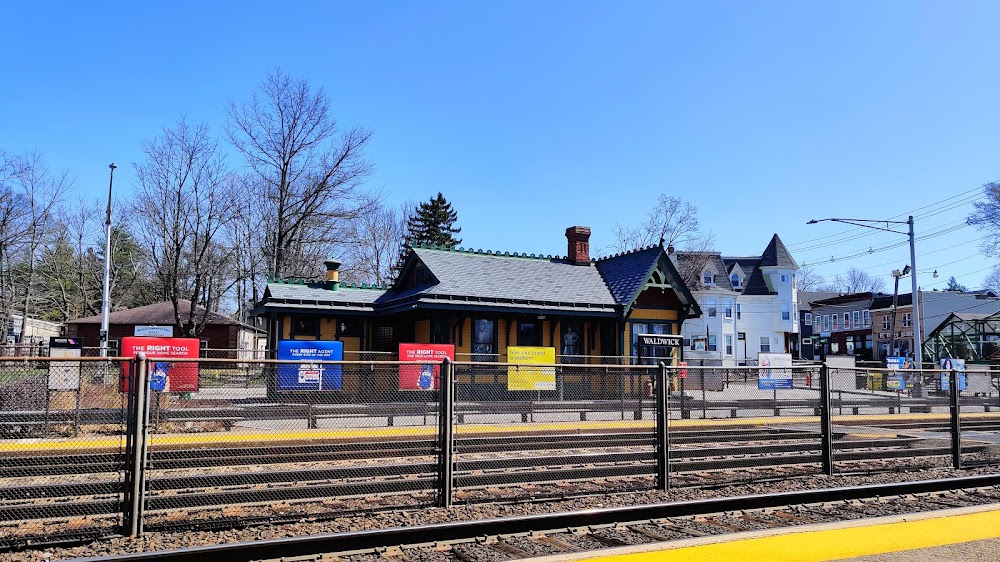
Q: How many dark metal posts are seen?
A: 5